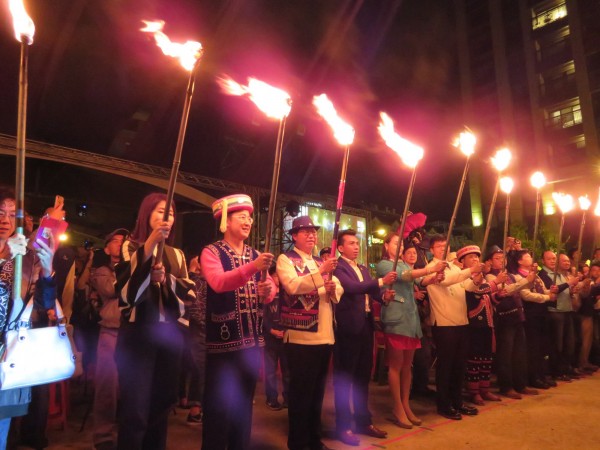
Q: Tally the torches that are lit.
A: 12